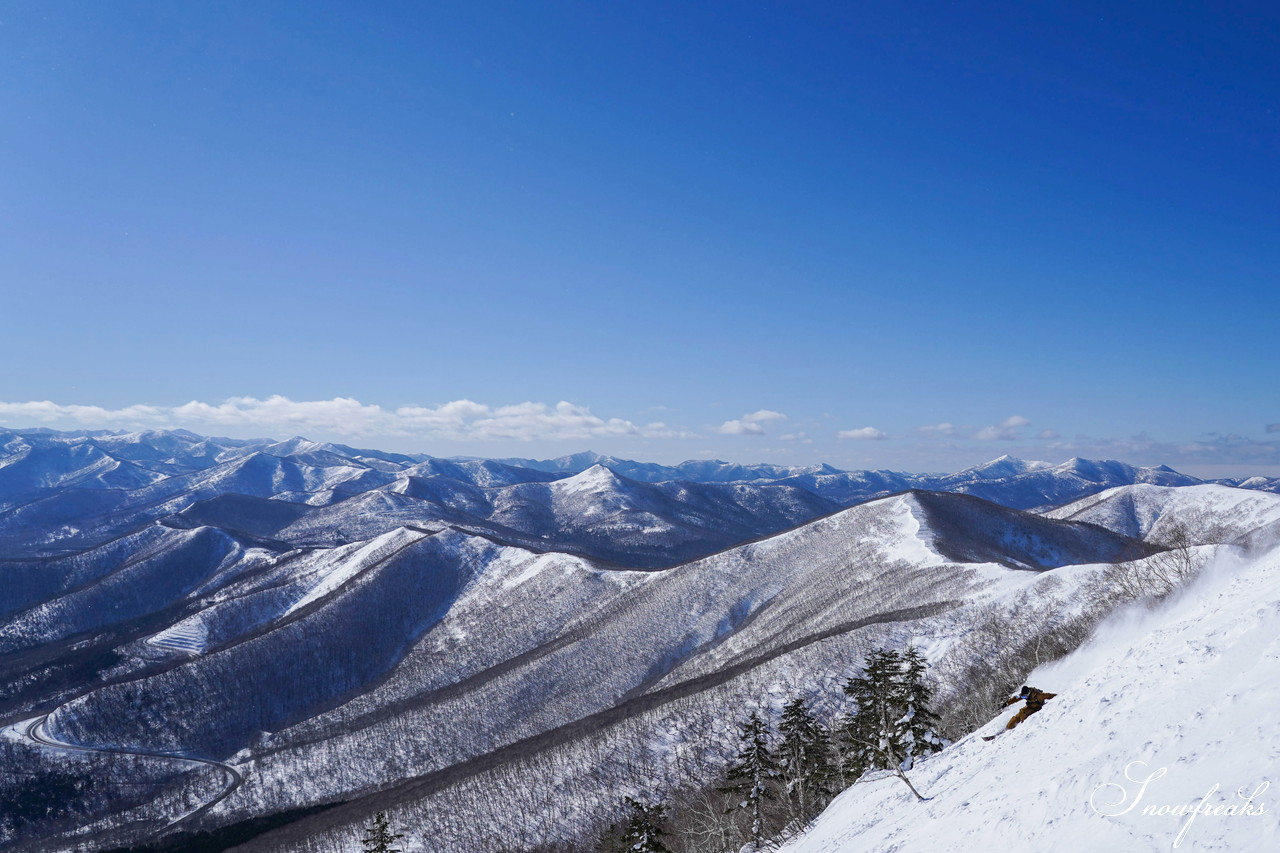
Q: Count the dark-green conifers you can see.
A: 6